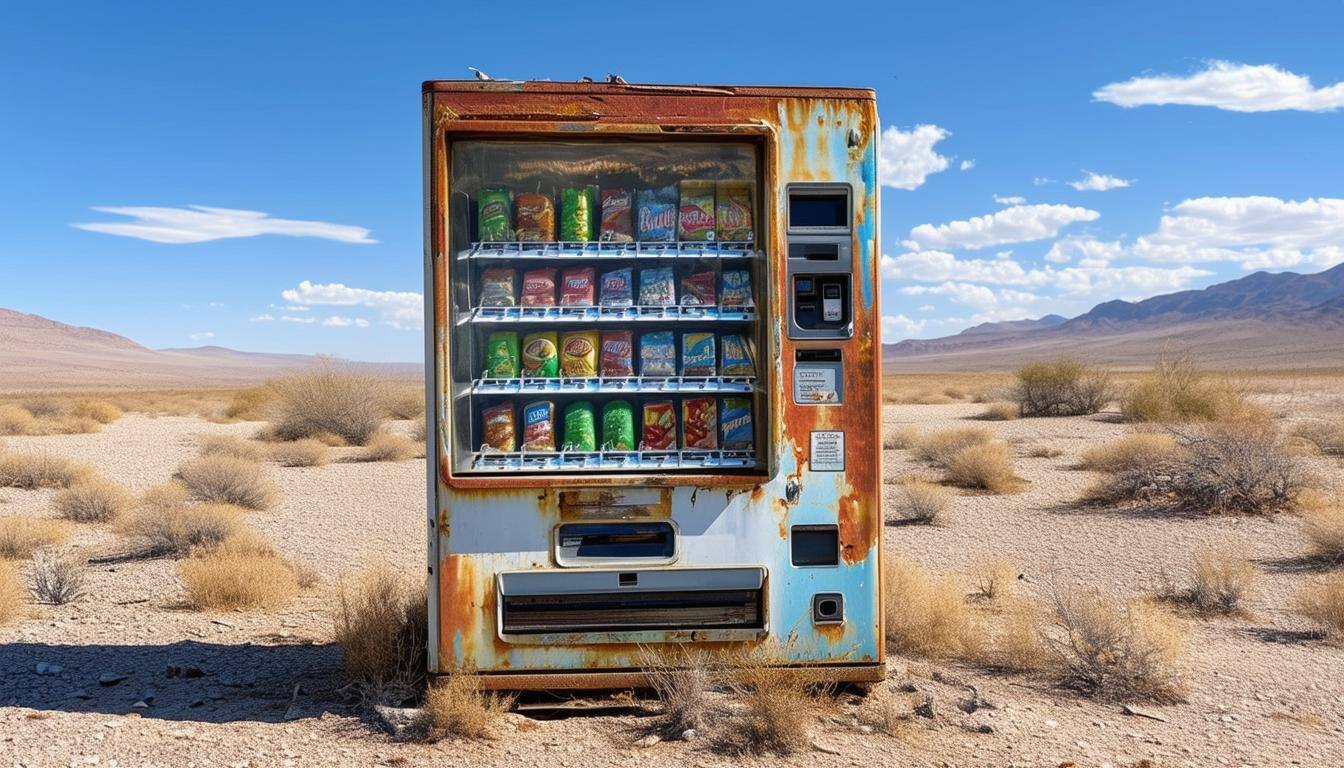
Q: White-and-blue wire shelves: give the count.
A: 4